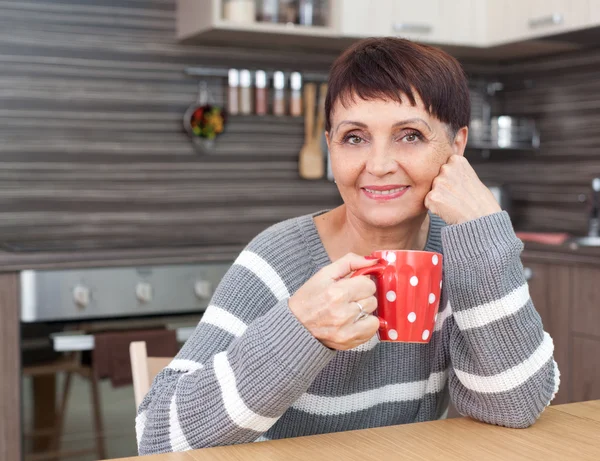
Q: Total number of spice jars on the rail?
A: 5